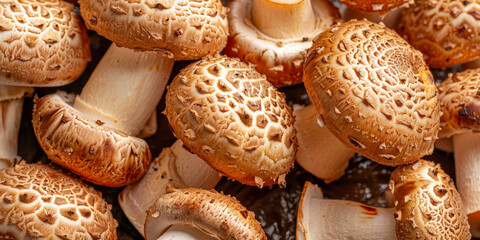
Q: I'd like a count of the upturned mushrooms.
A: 2